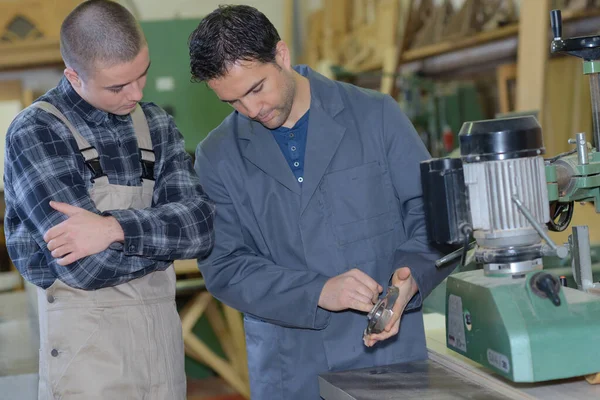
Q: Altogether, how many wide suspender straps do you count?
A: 2